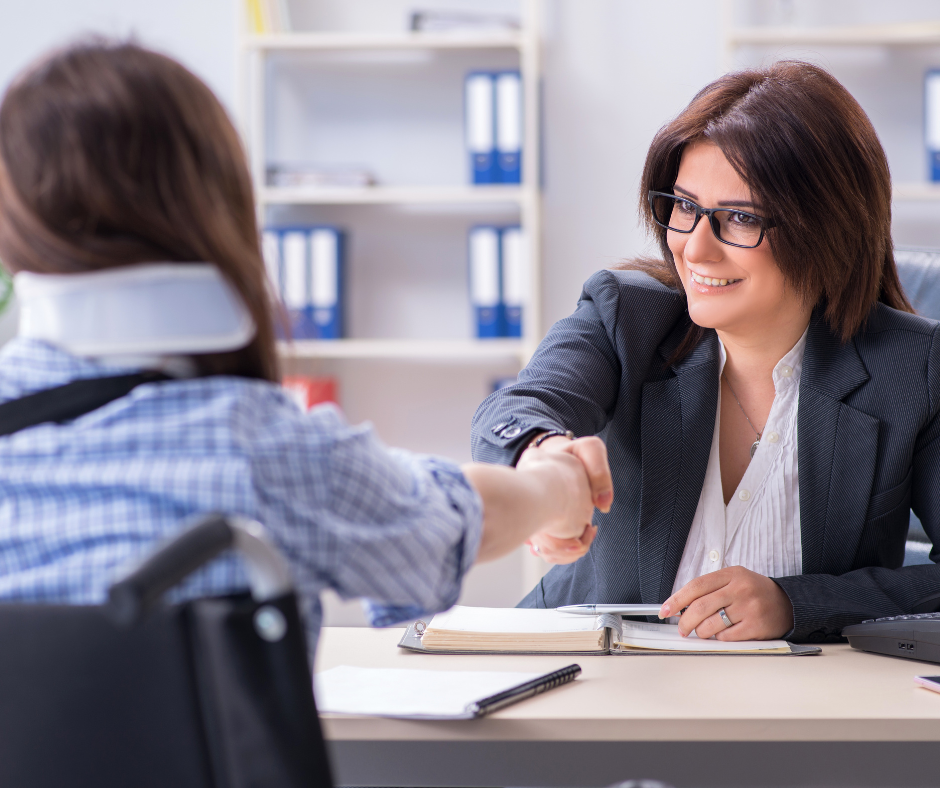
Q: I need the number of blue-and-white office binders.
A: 8